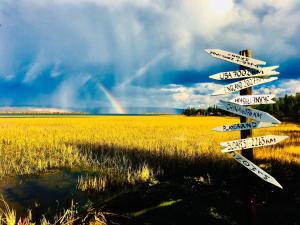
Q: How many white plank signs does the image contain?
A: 8